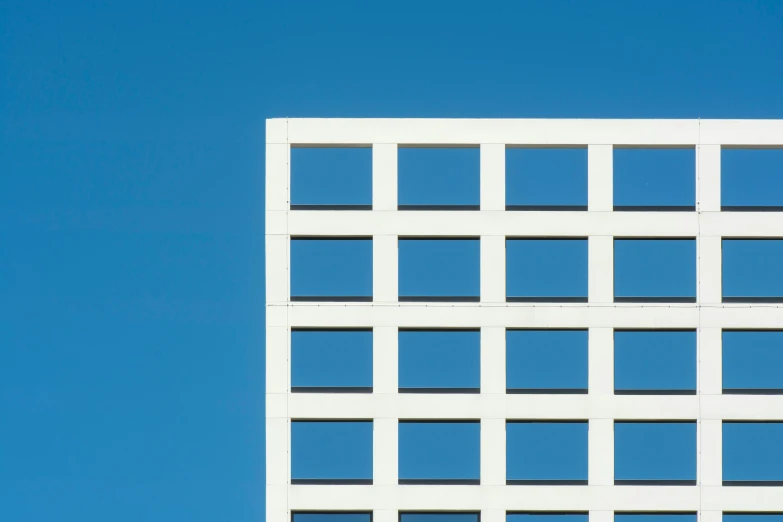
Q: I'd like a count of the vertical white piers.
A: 5